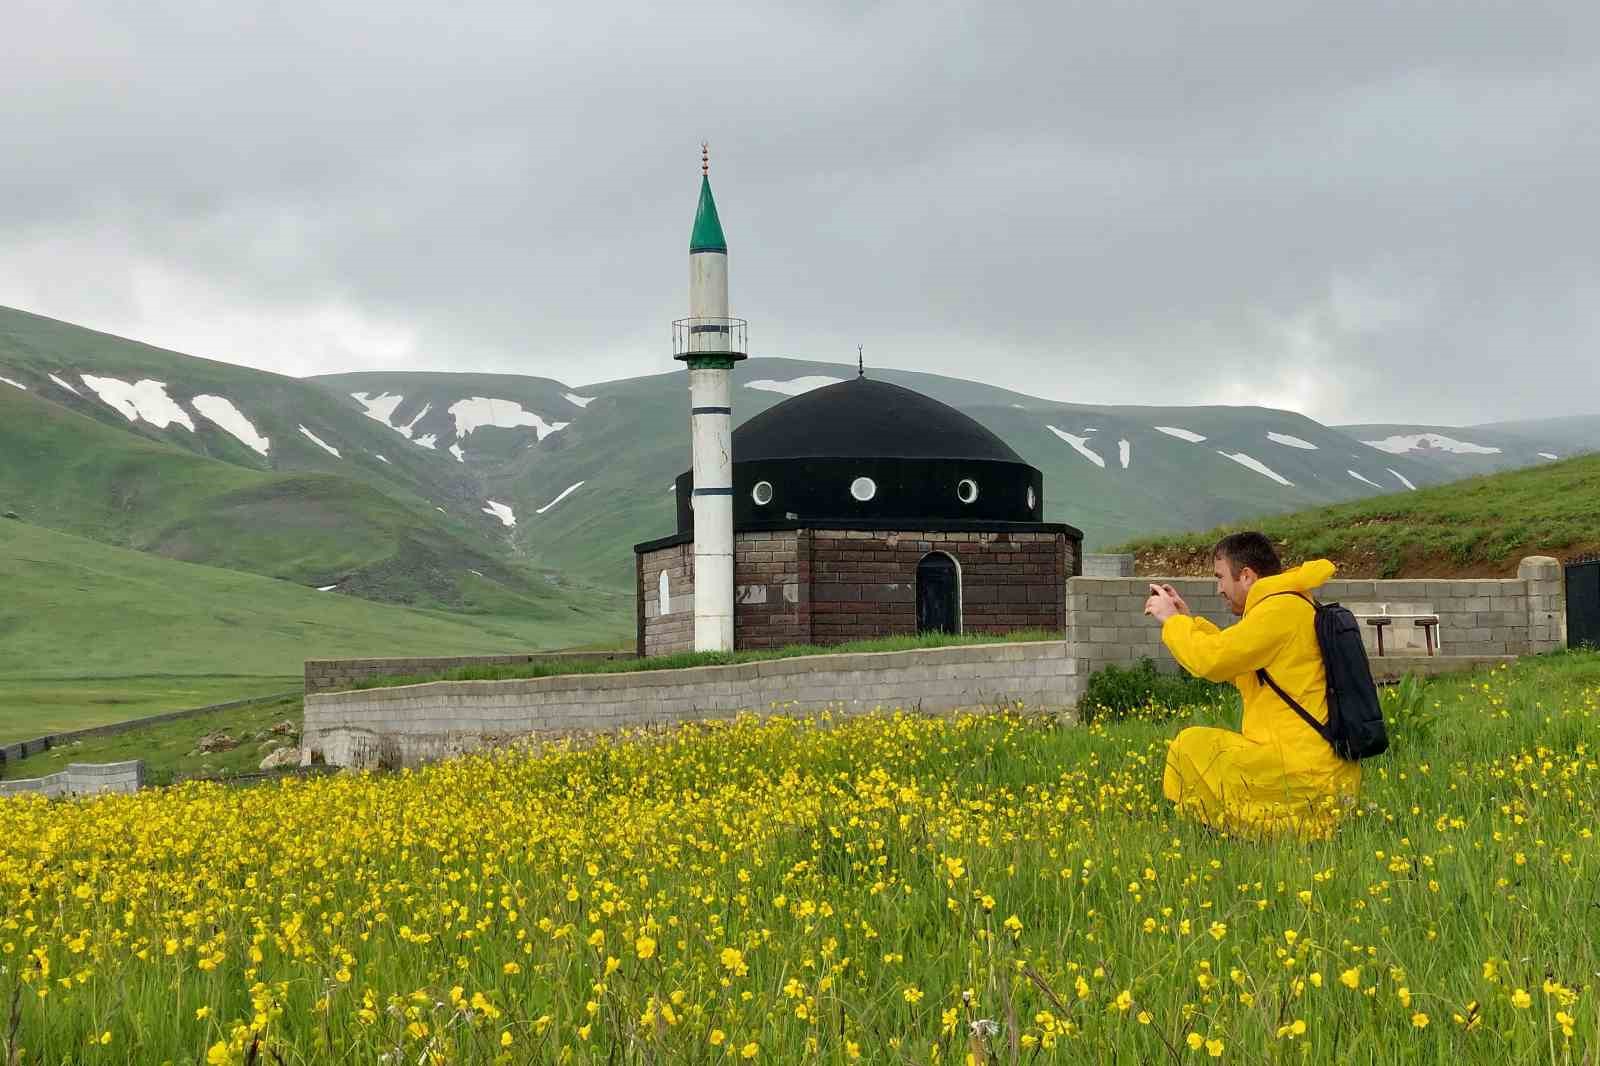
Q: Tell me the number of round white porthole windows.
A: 4